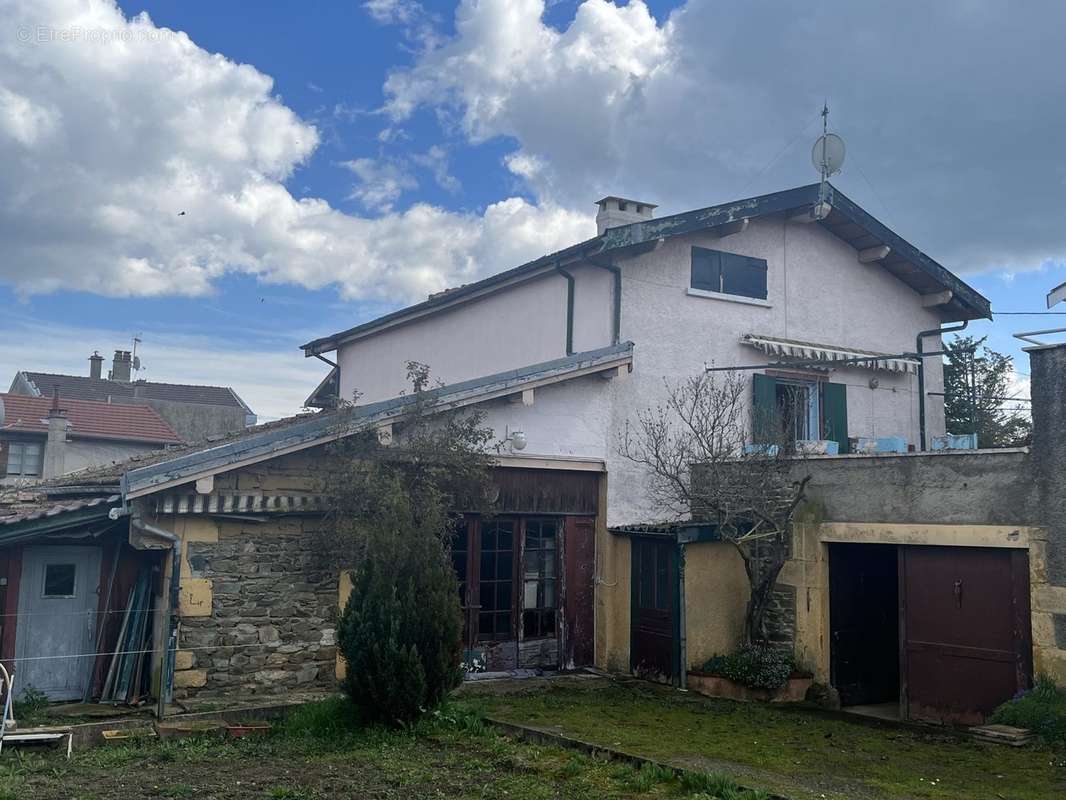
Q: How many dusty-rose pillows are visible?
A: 0